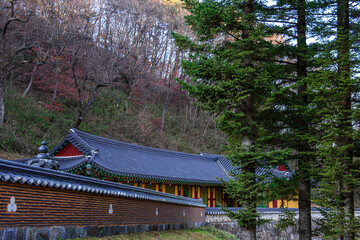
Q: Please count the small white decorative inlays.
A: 5